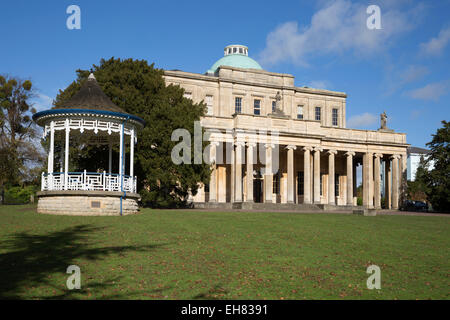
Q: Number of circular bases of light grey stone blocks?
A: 1